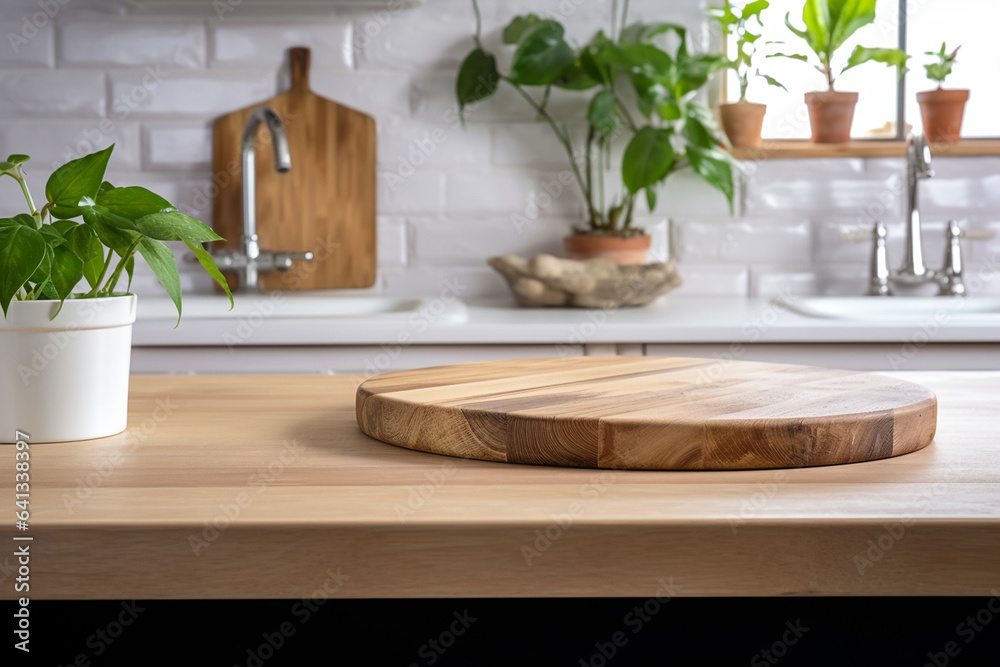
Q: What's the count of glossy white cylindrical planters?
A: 1